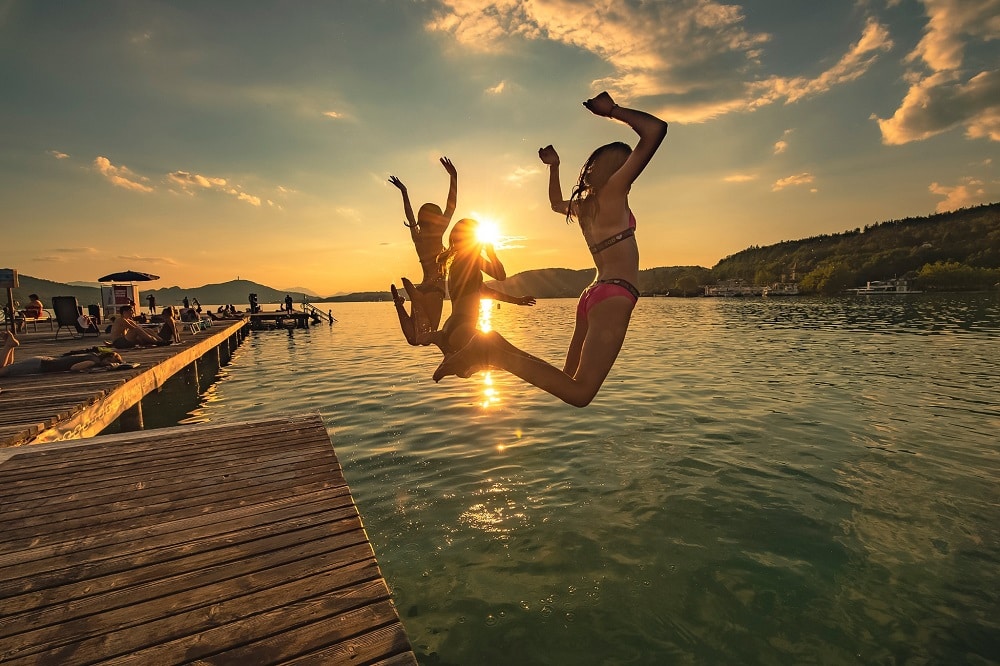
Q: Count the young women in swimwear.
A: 3